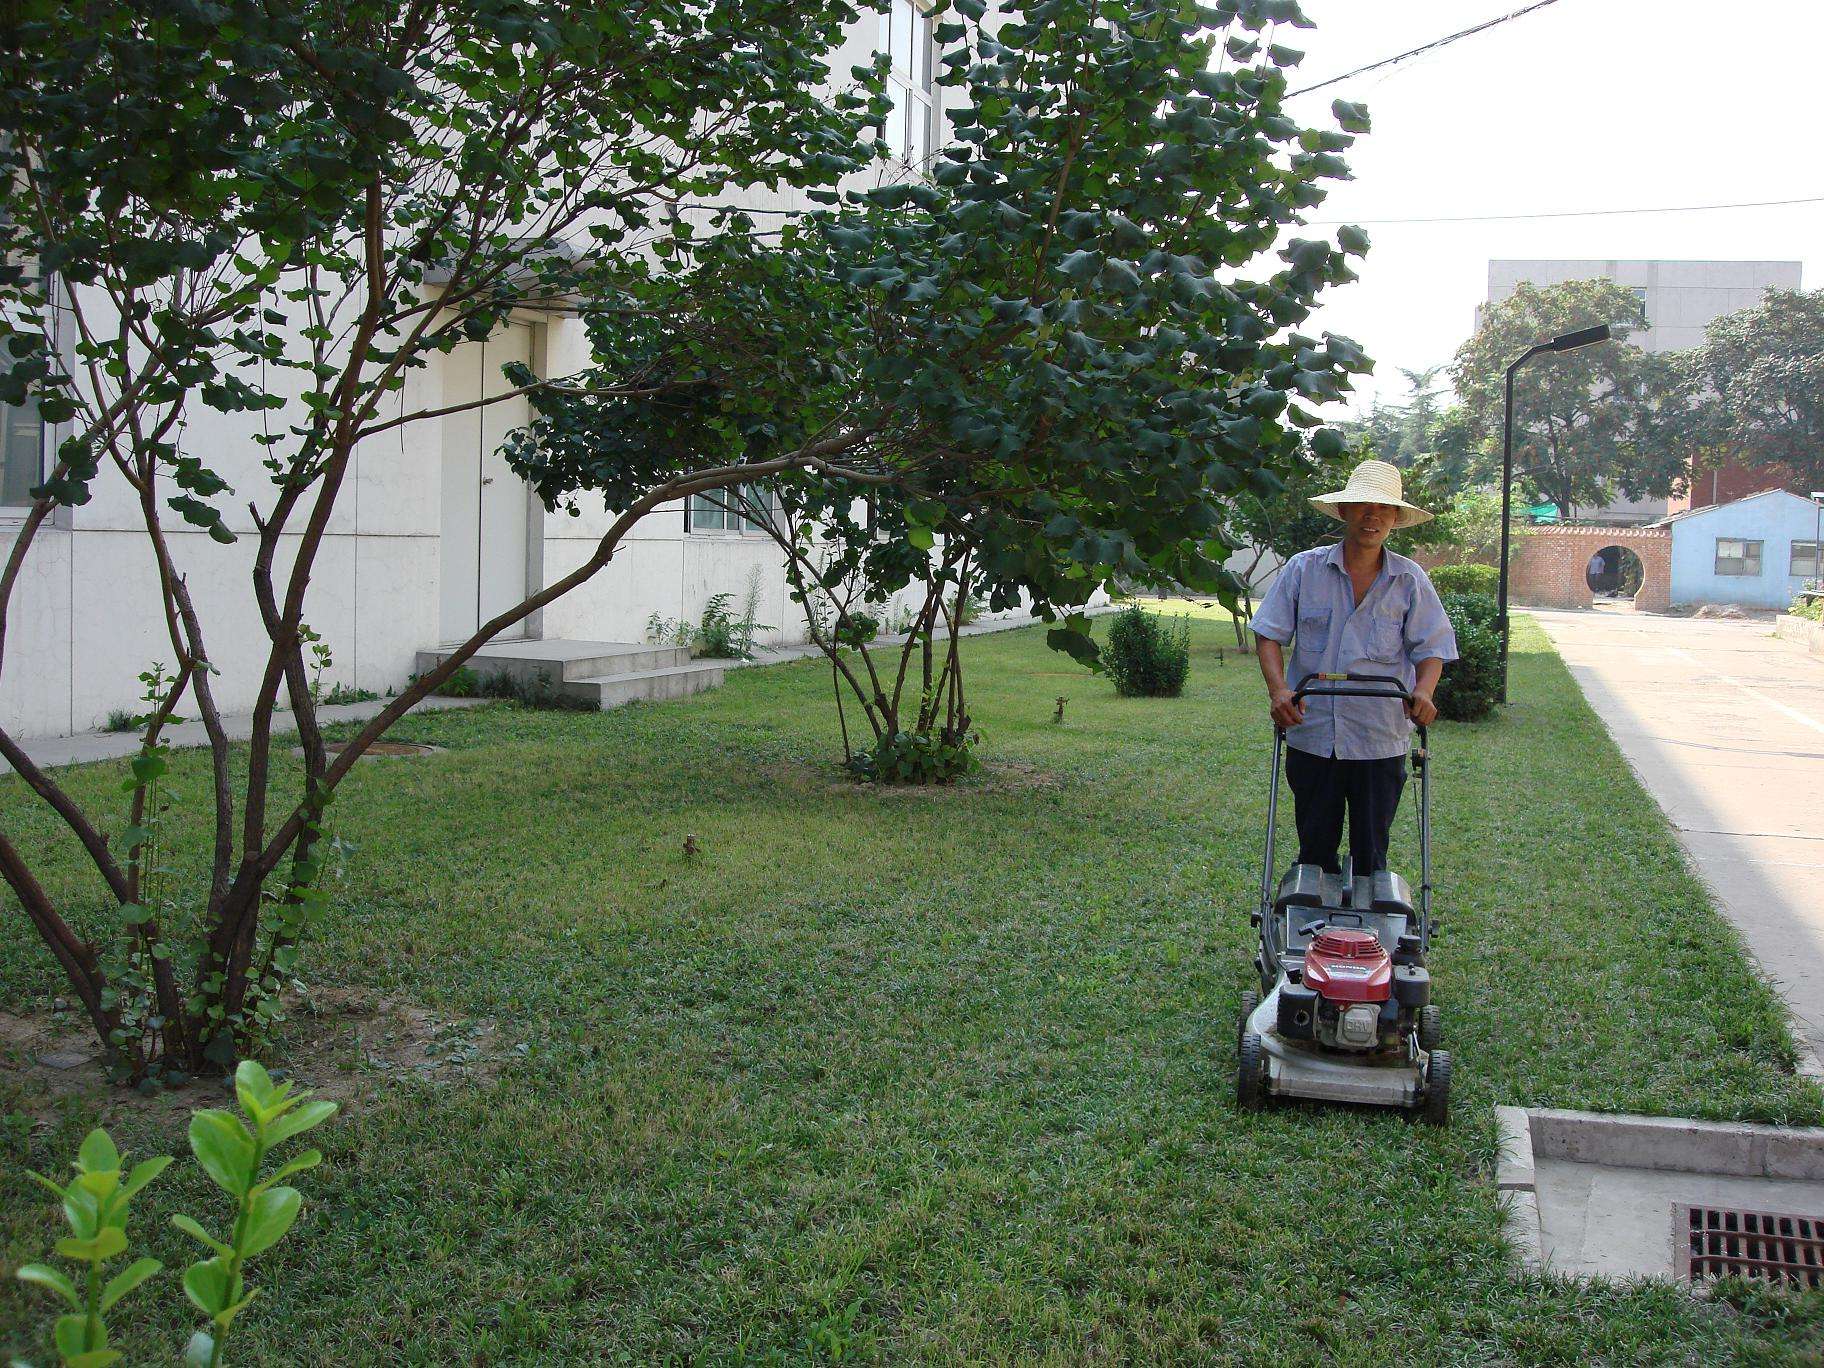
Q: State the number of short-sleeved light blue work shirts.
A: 1